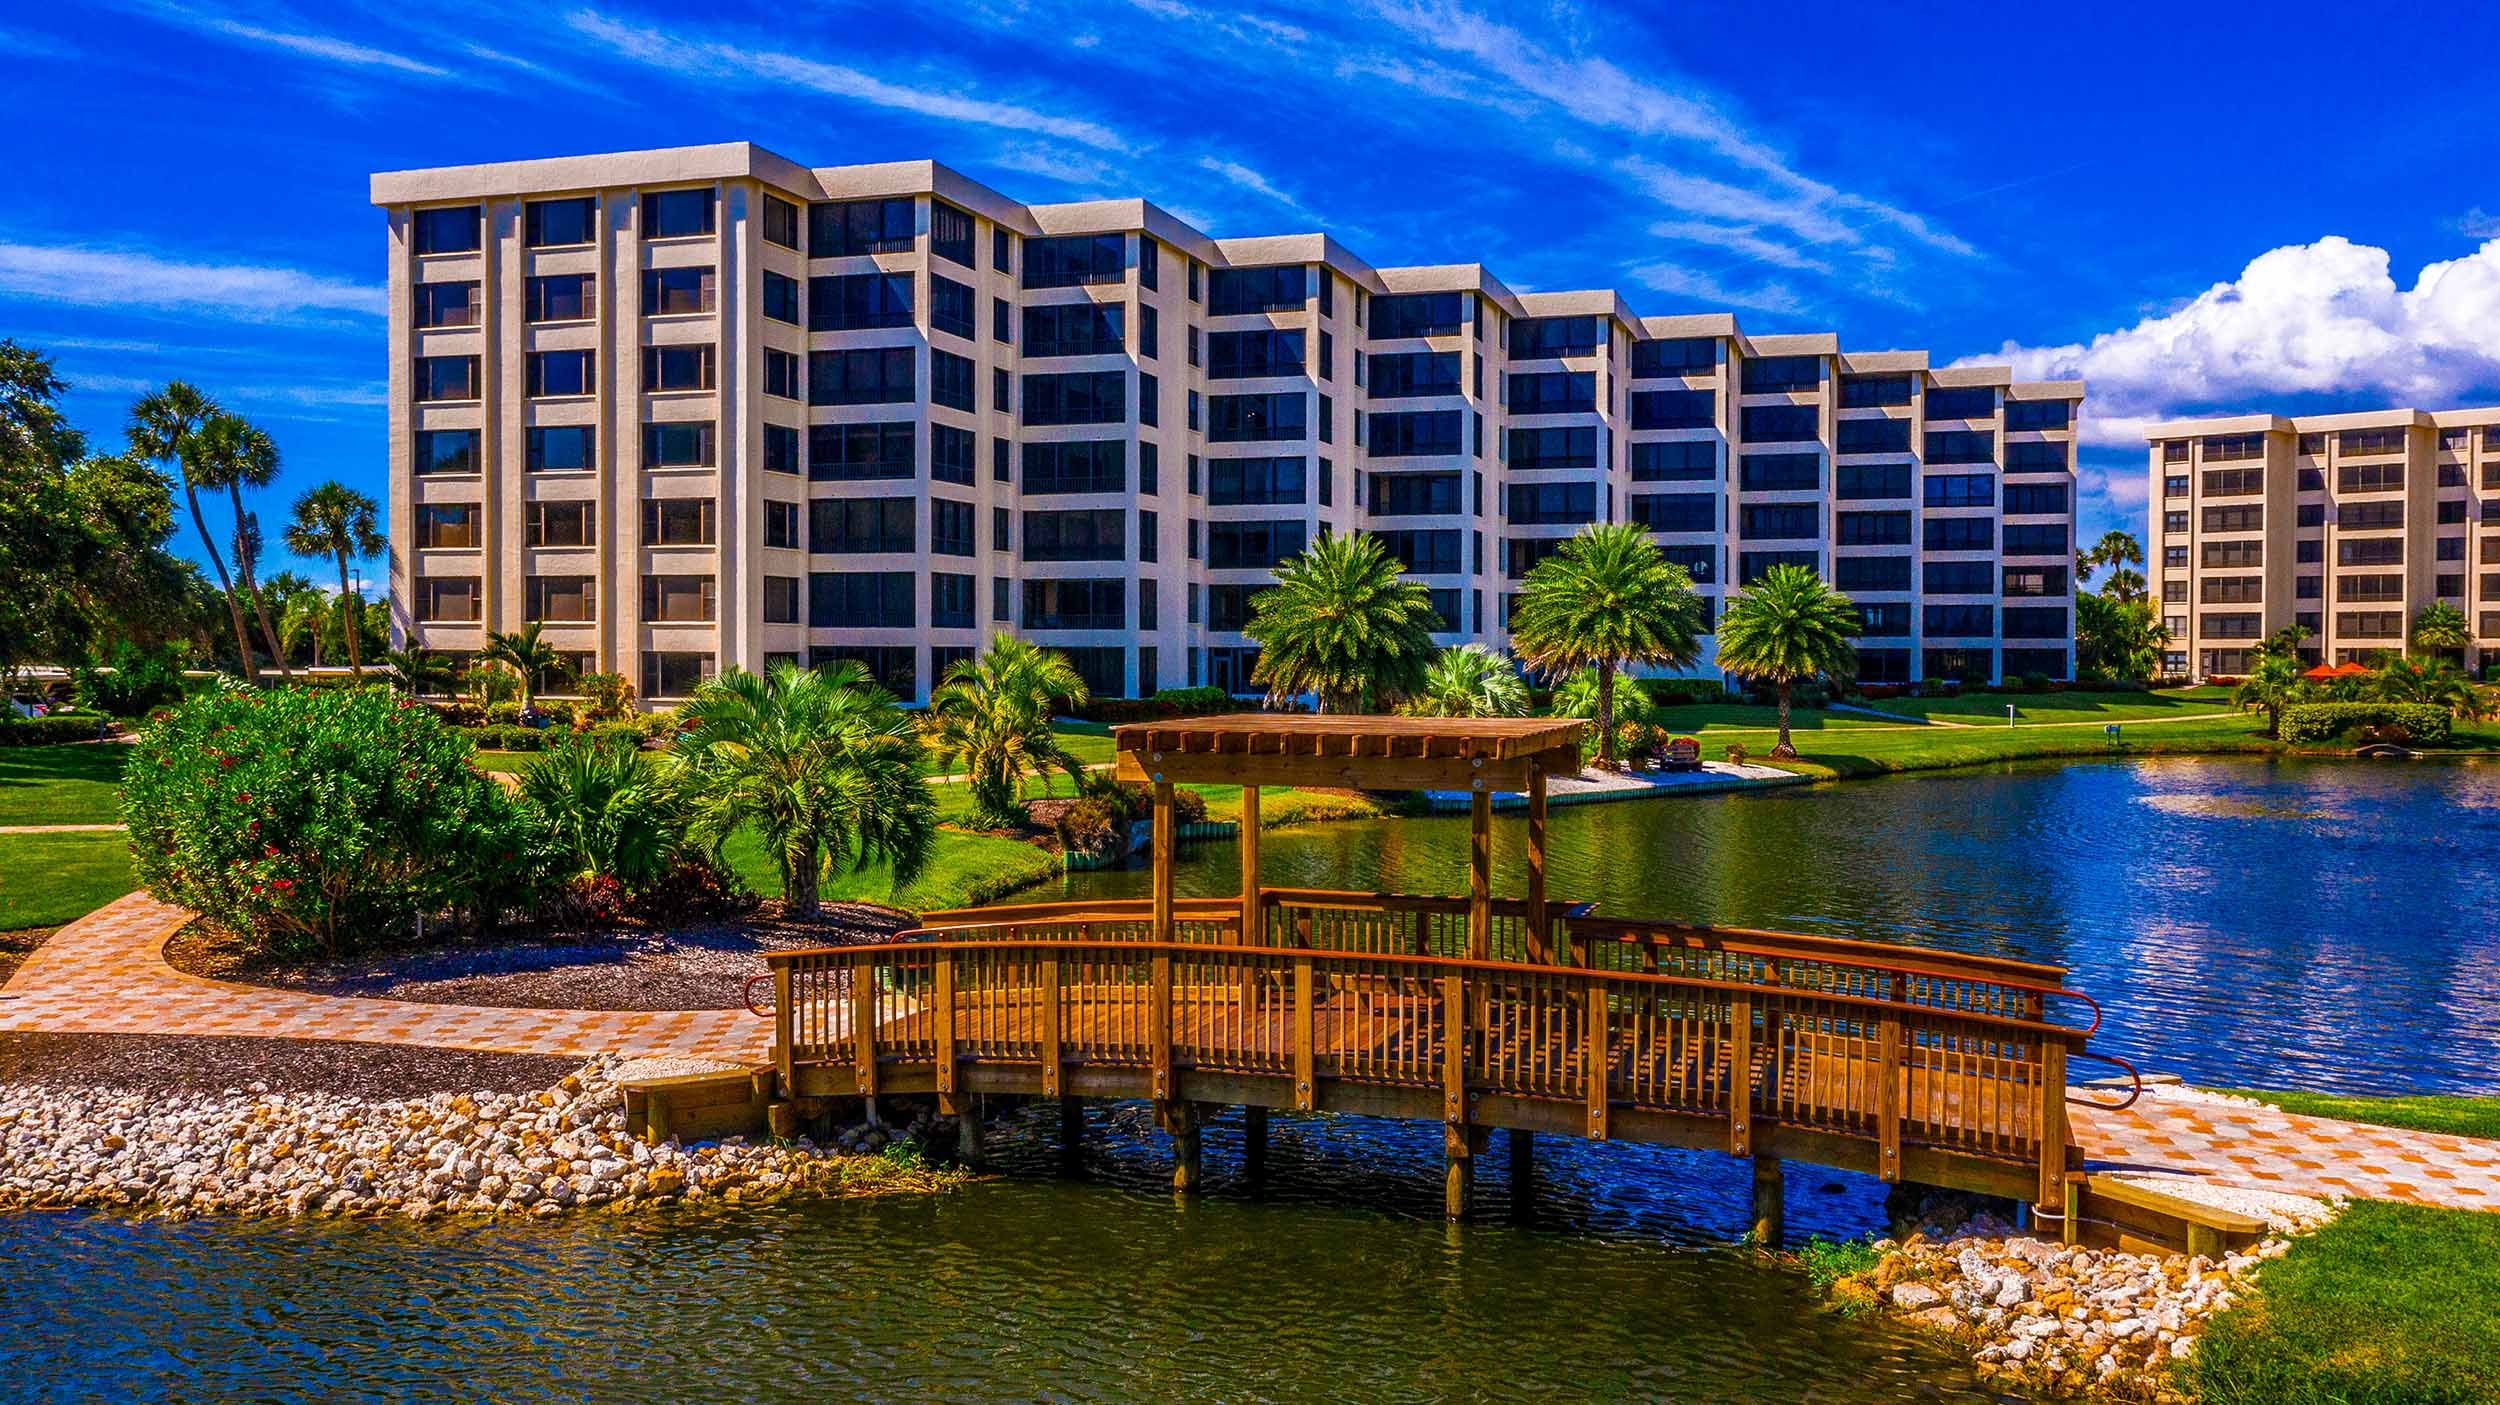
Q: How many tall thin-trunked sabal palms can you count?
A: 3